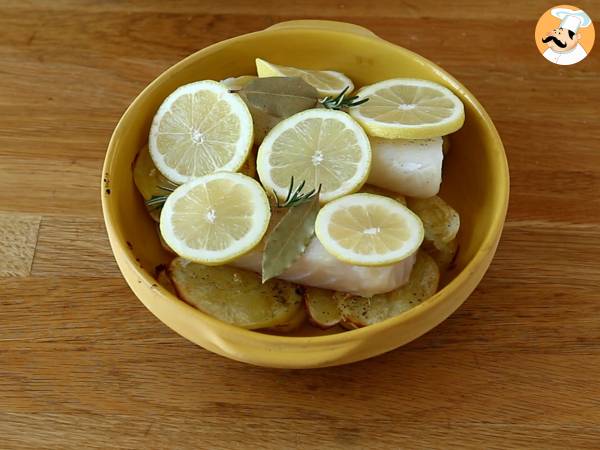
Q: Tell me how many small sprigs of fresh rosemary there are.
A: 3